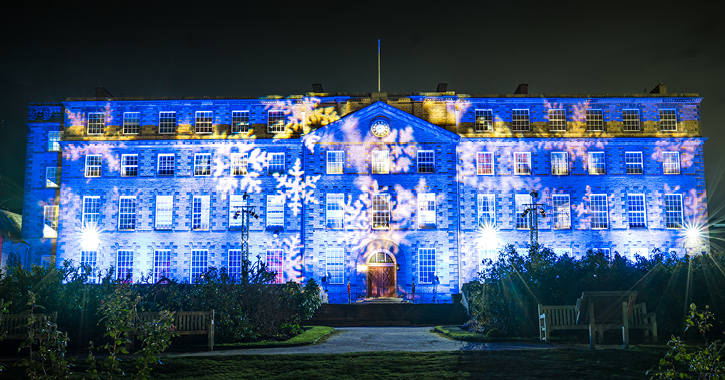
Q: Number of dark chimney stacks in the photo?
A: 5